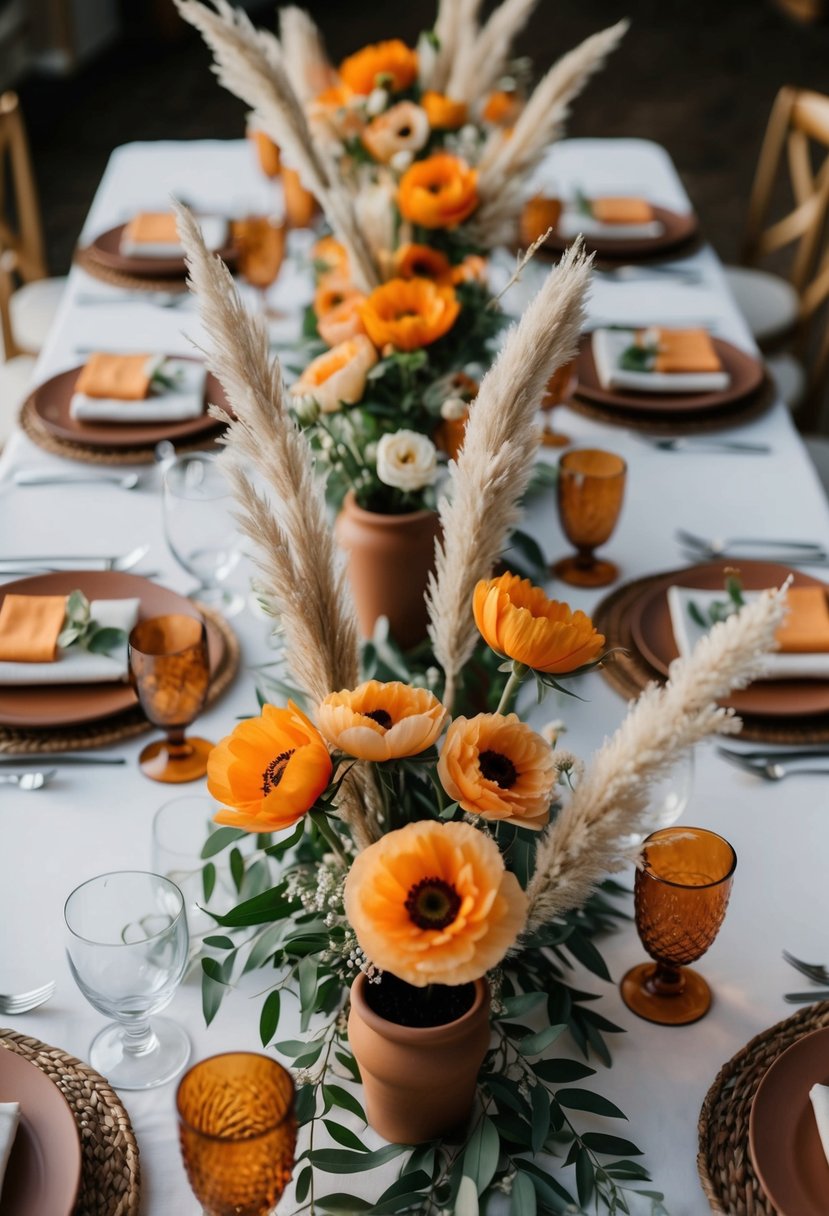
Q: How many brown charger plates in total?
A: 8